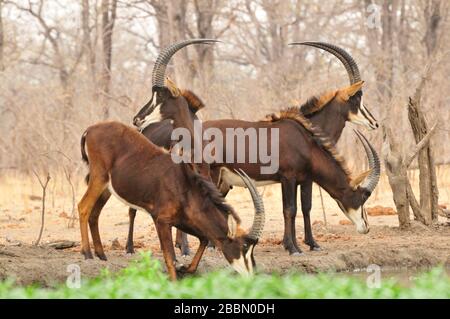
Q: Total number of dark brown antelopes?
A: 4